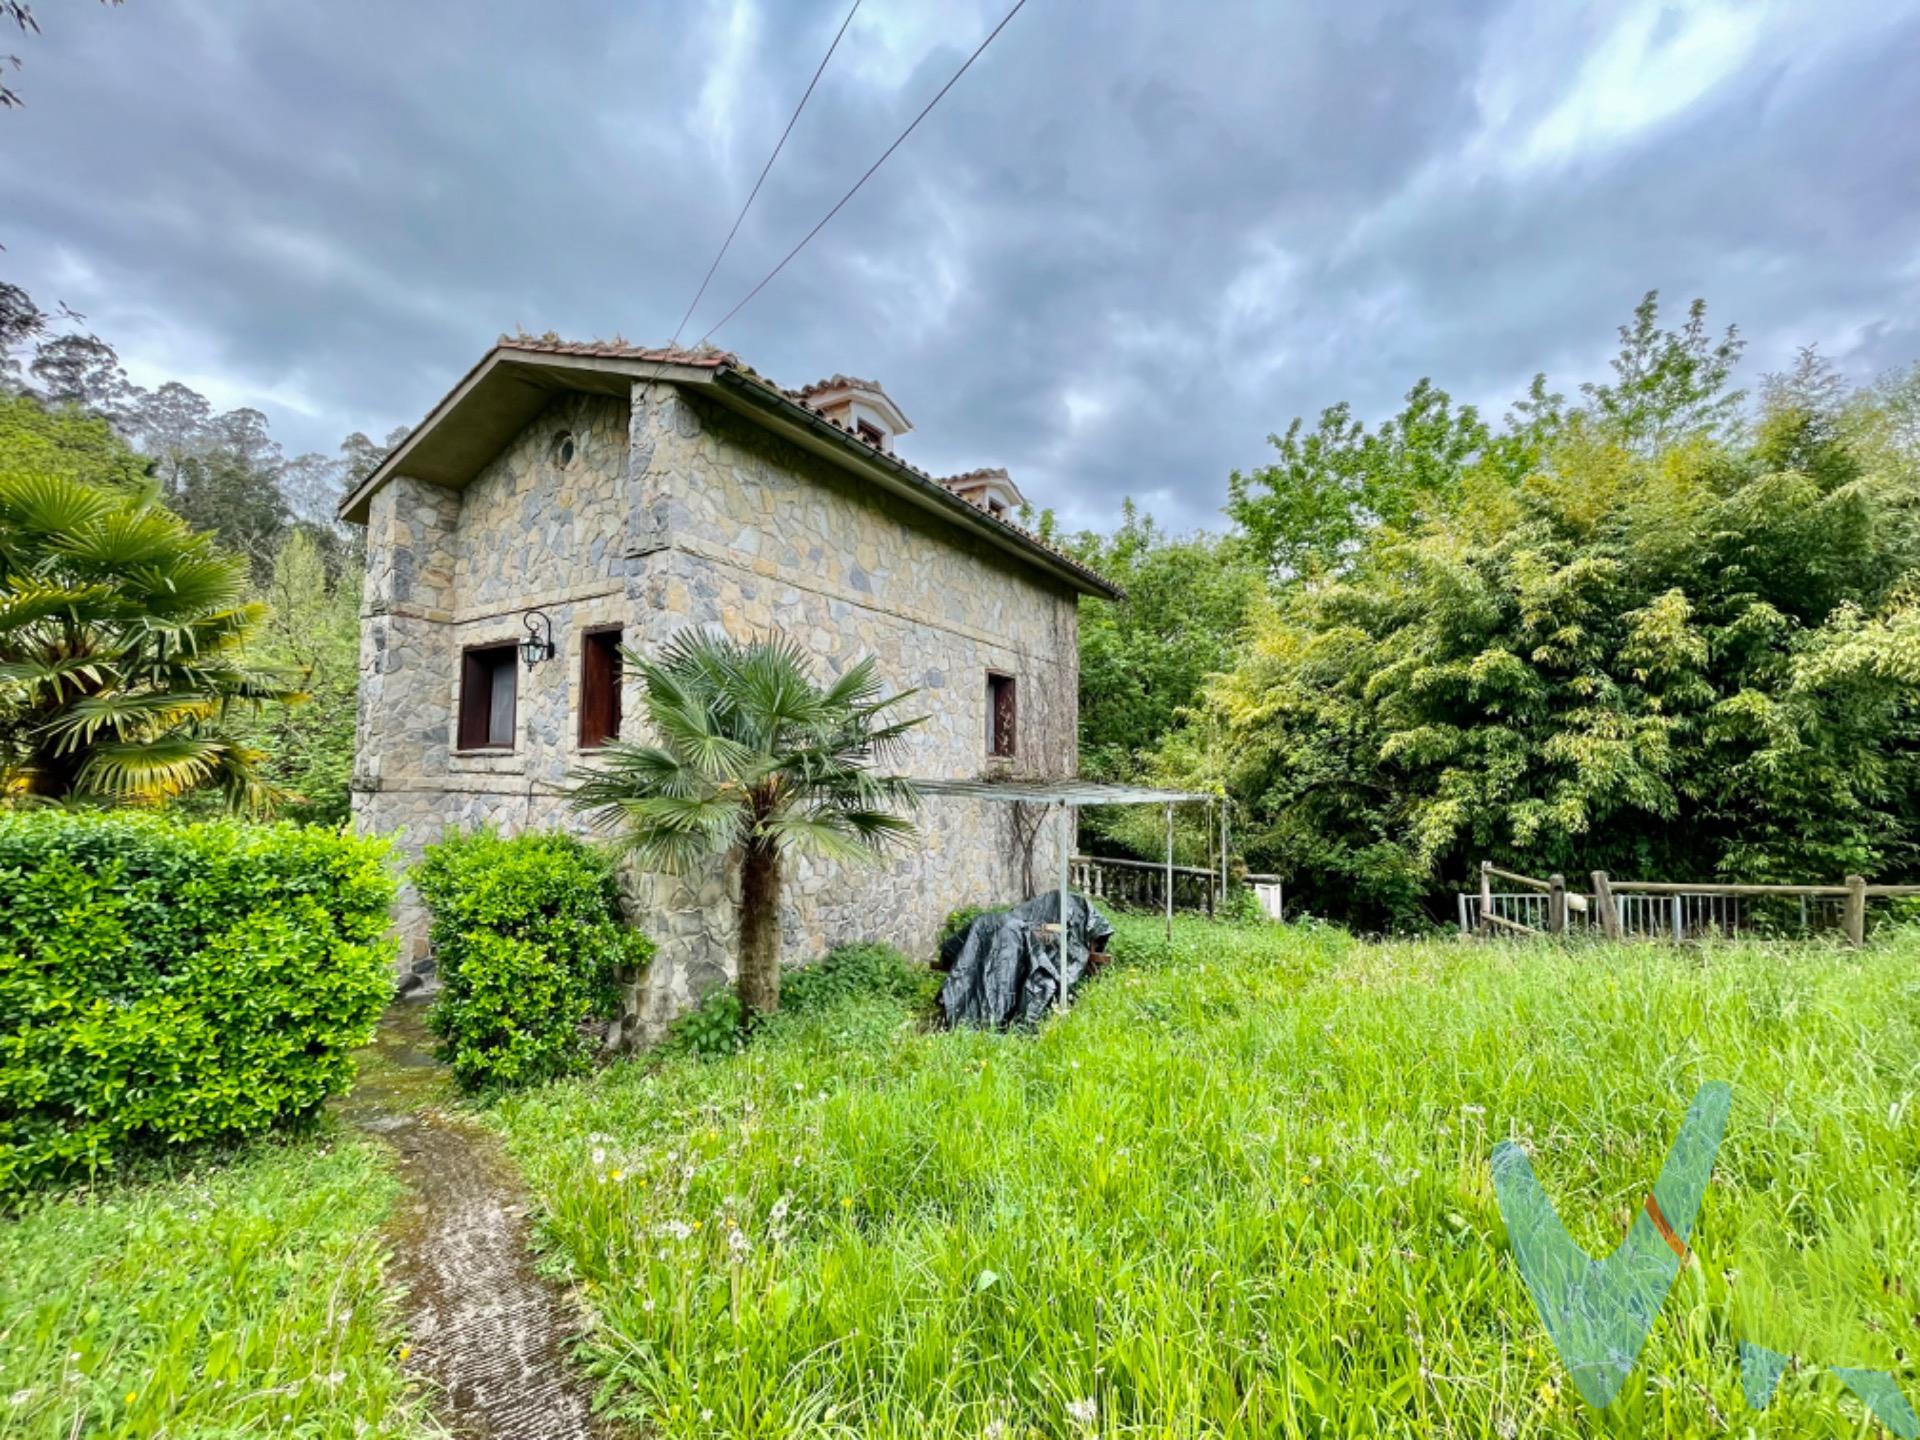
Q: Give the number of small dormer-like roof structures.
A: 2